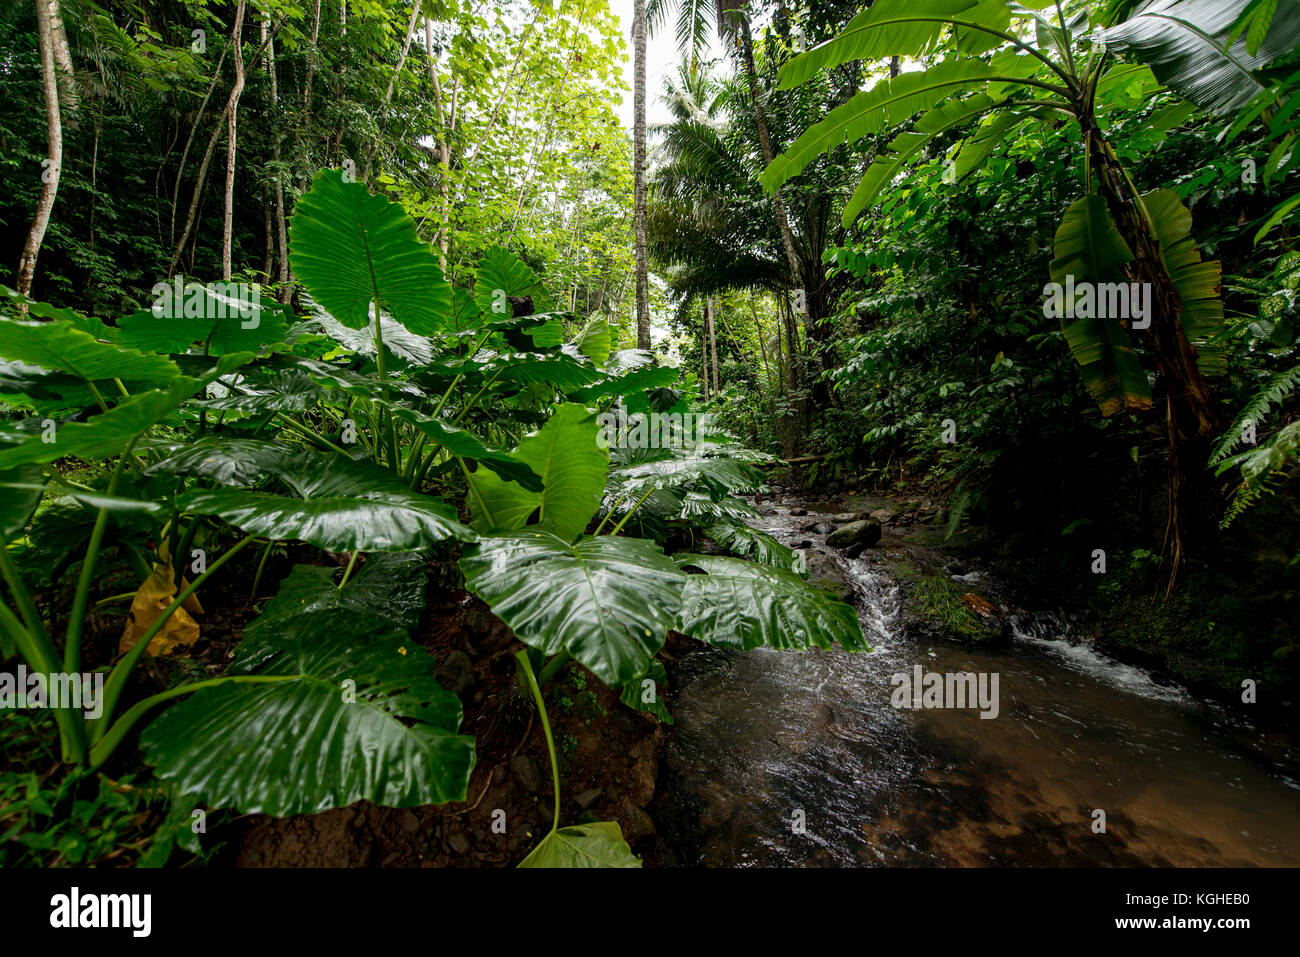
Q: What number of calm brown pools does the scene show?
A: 1